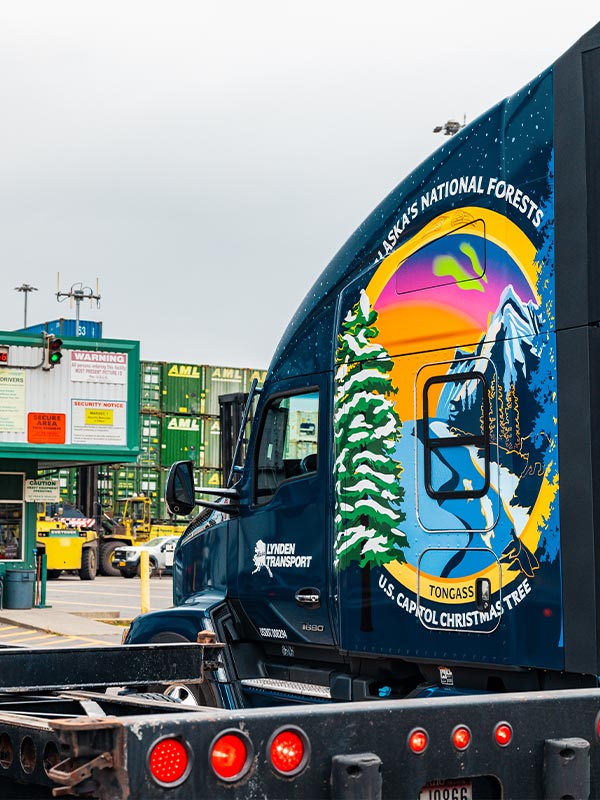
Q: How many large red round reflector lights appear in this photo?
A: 3